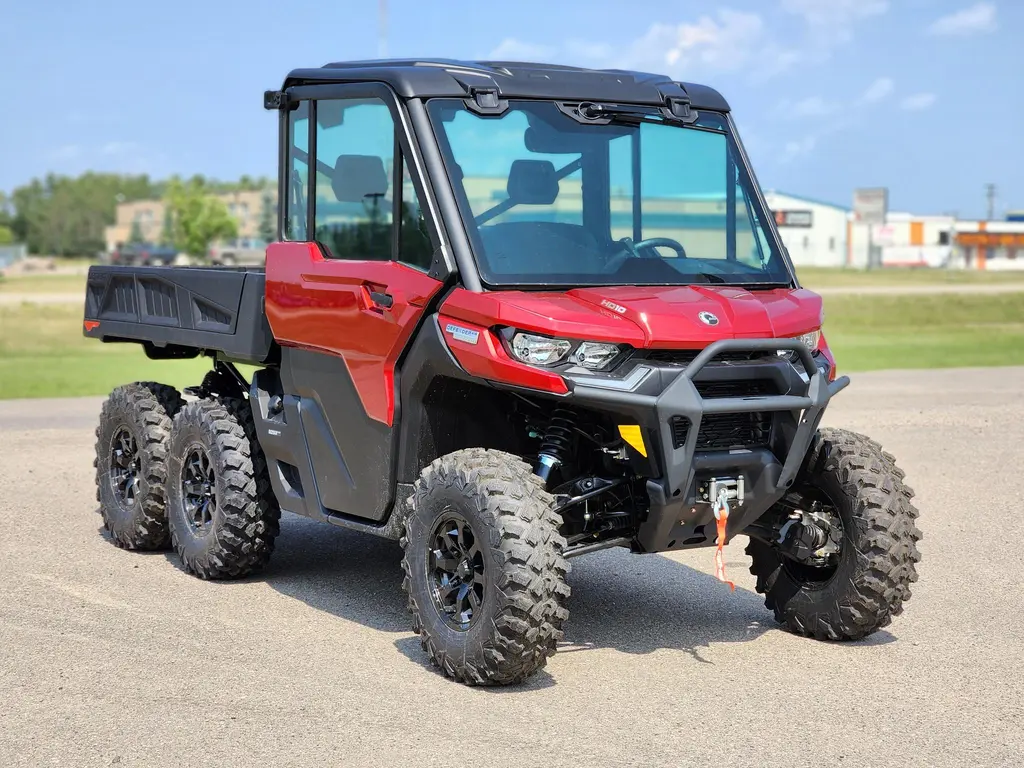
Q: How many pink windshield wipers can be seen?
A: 0